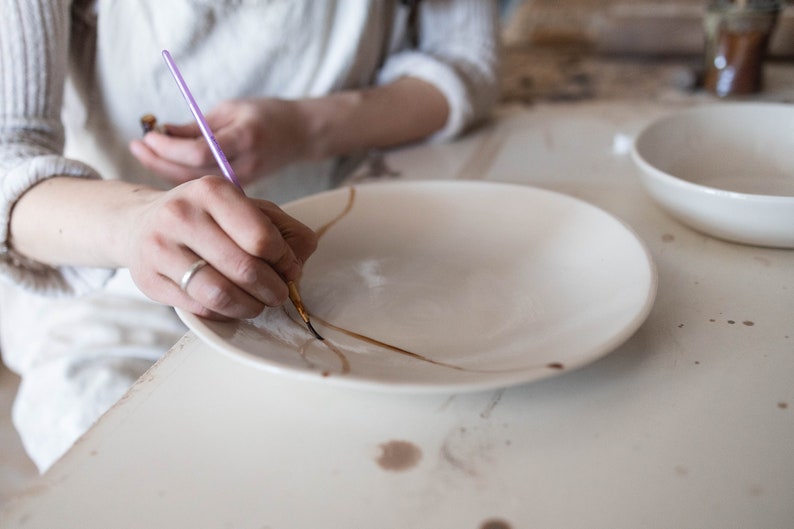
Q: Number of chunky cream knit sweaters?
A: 1